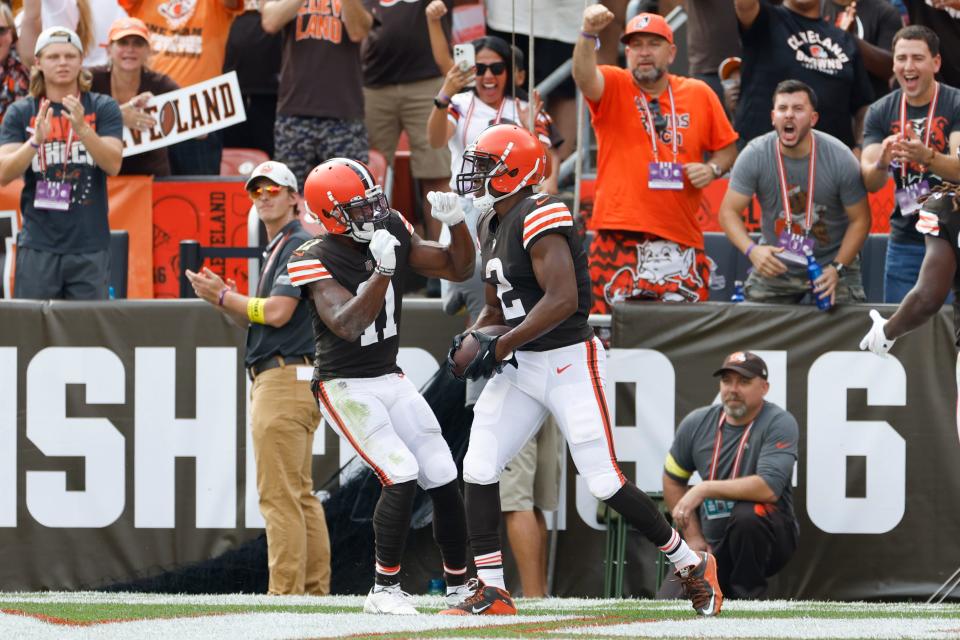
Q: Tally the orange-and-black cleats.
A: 2